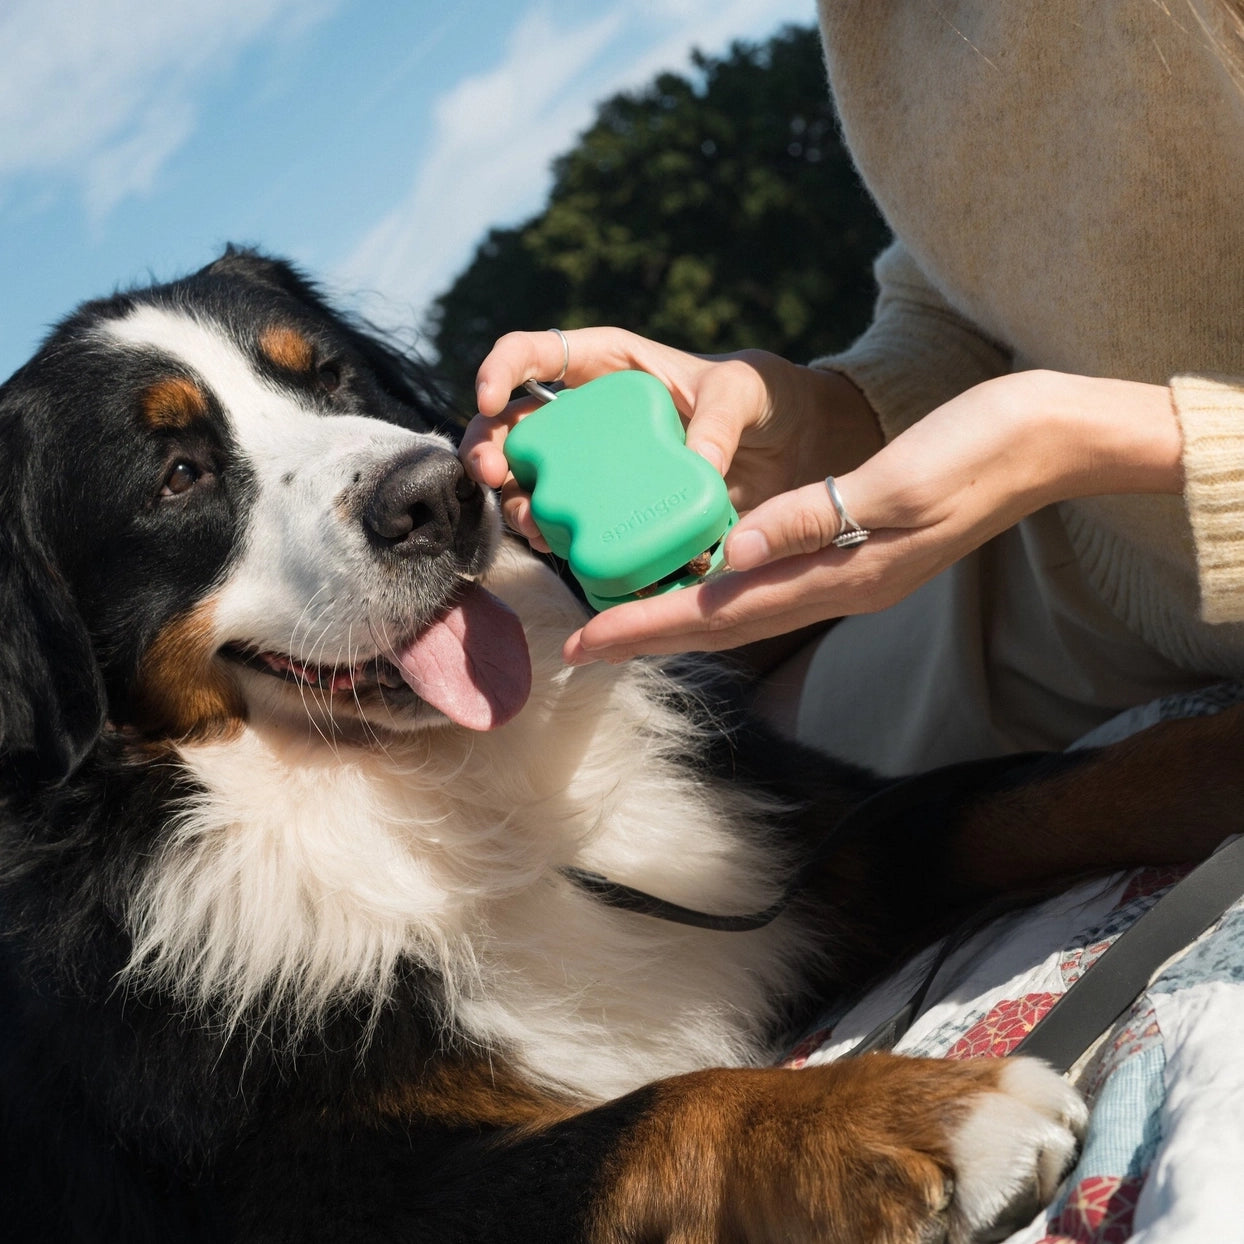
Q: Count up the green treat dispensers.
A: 1